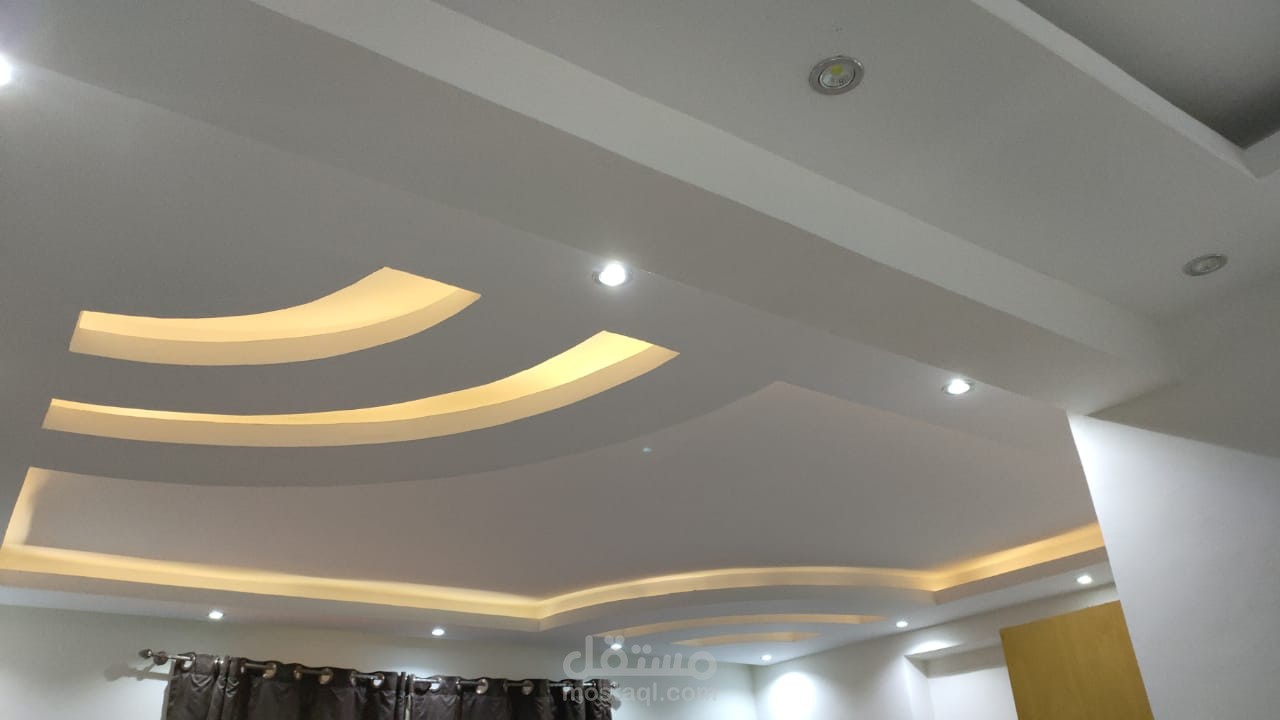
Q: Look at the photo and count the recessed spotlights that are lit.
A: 9